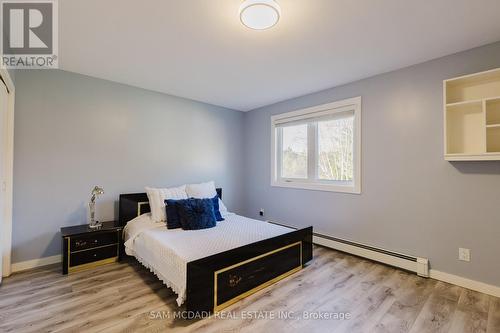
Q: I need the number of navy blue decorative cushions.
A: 3